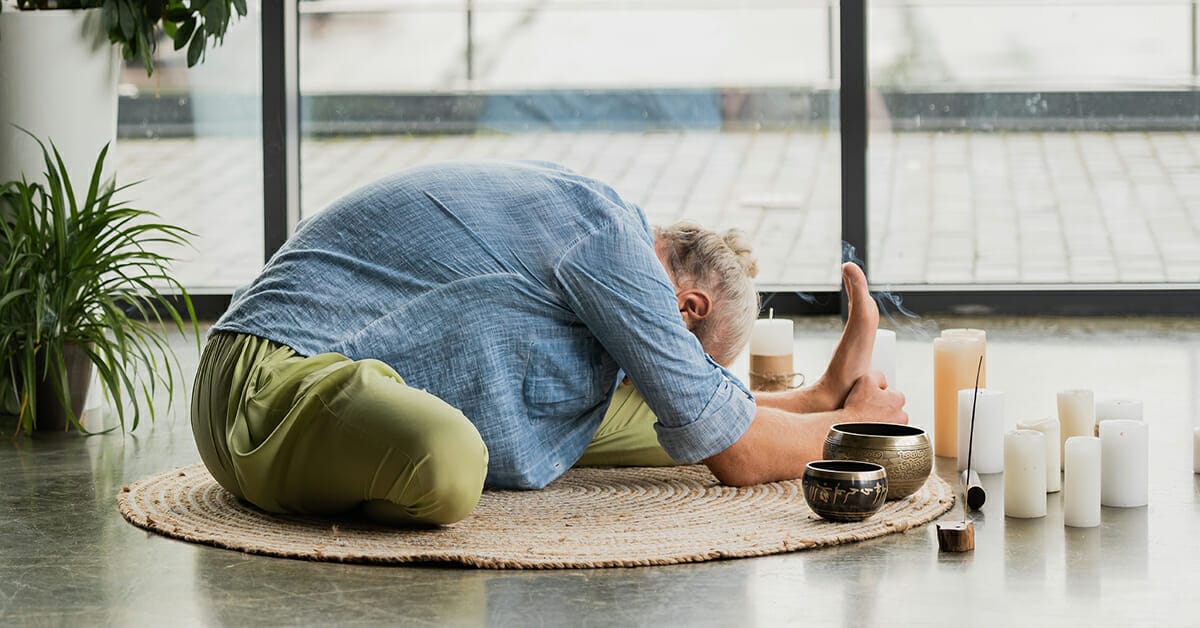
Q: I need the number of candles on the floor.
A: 12